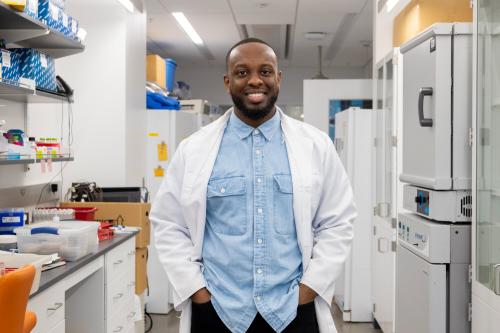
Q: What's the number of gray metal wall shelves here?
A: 3